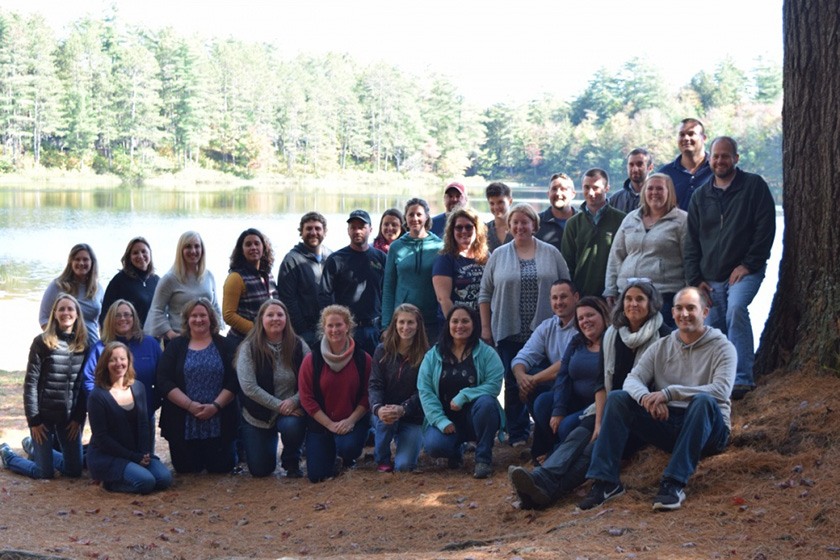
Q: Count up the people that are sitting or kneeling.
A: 12